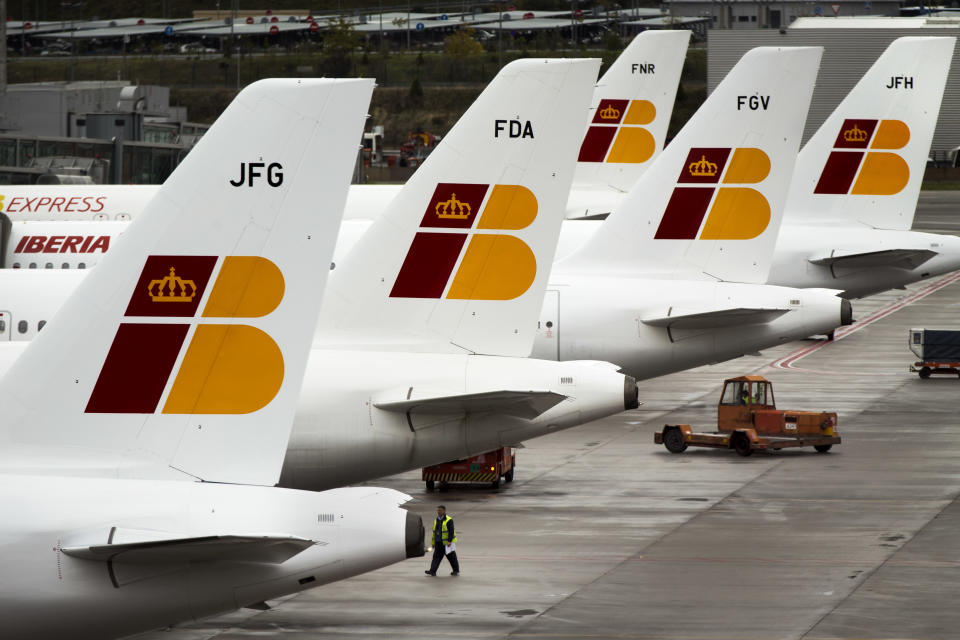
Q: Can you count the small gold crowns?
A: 5